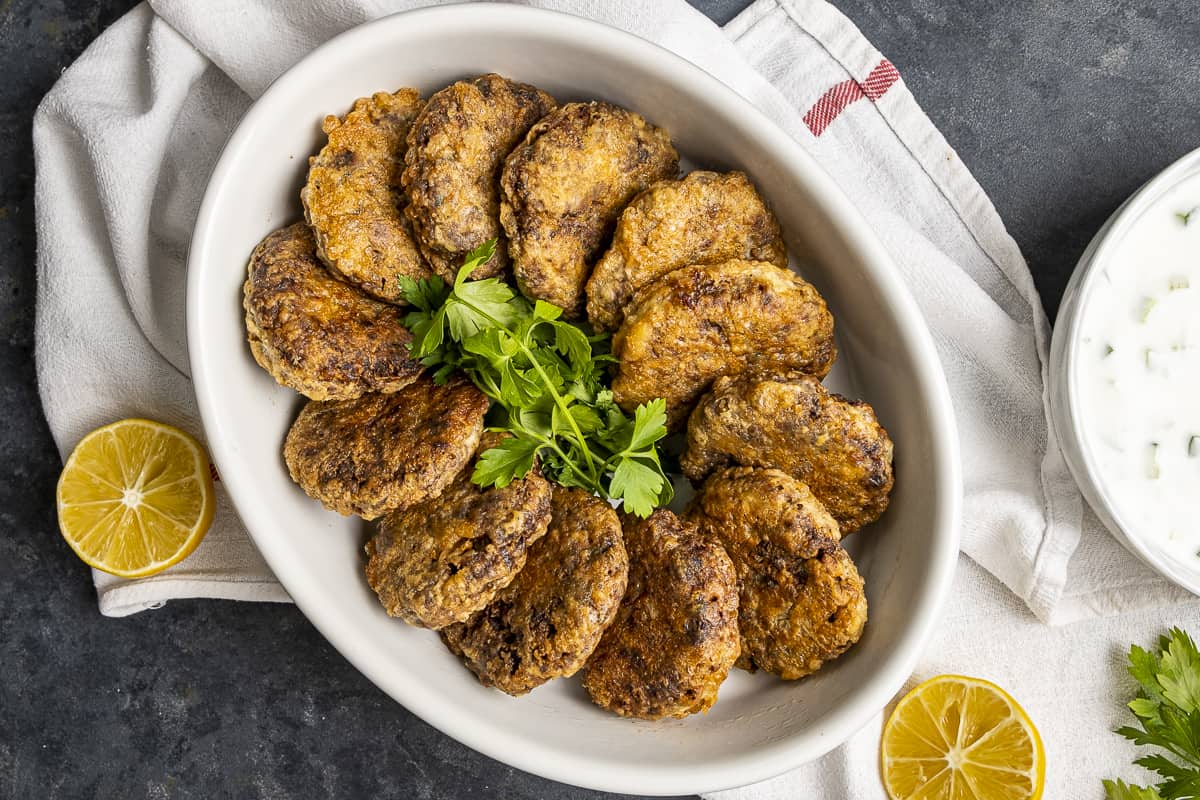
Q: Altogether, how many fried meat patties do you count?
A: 12